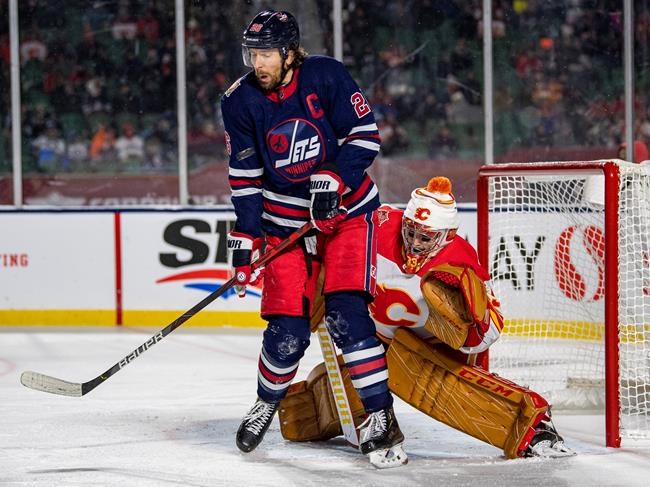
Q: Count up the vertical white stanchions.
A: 5